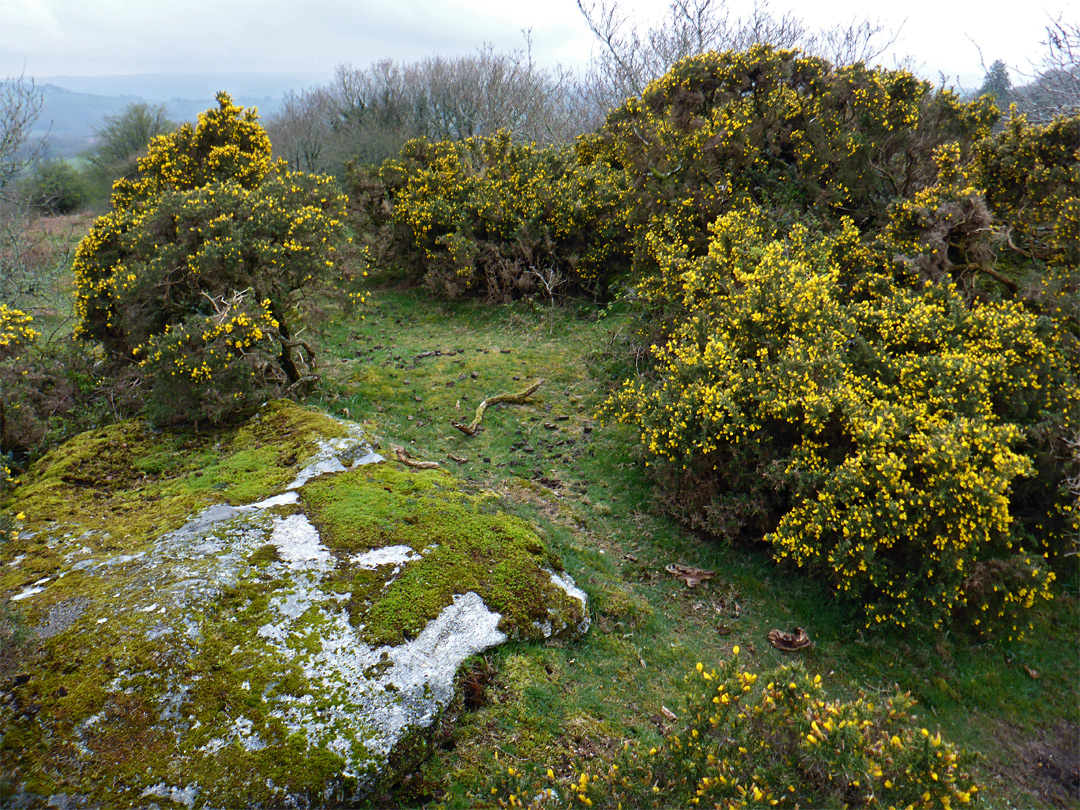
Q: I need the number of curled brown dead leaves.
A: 2